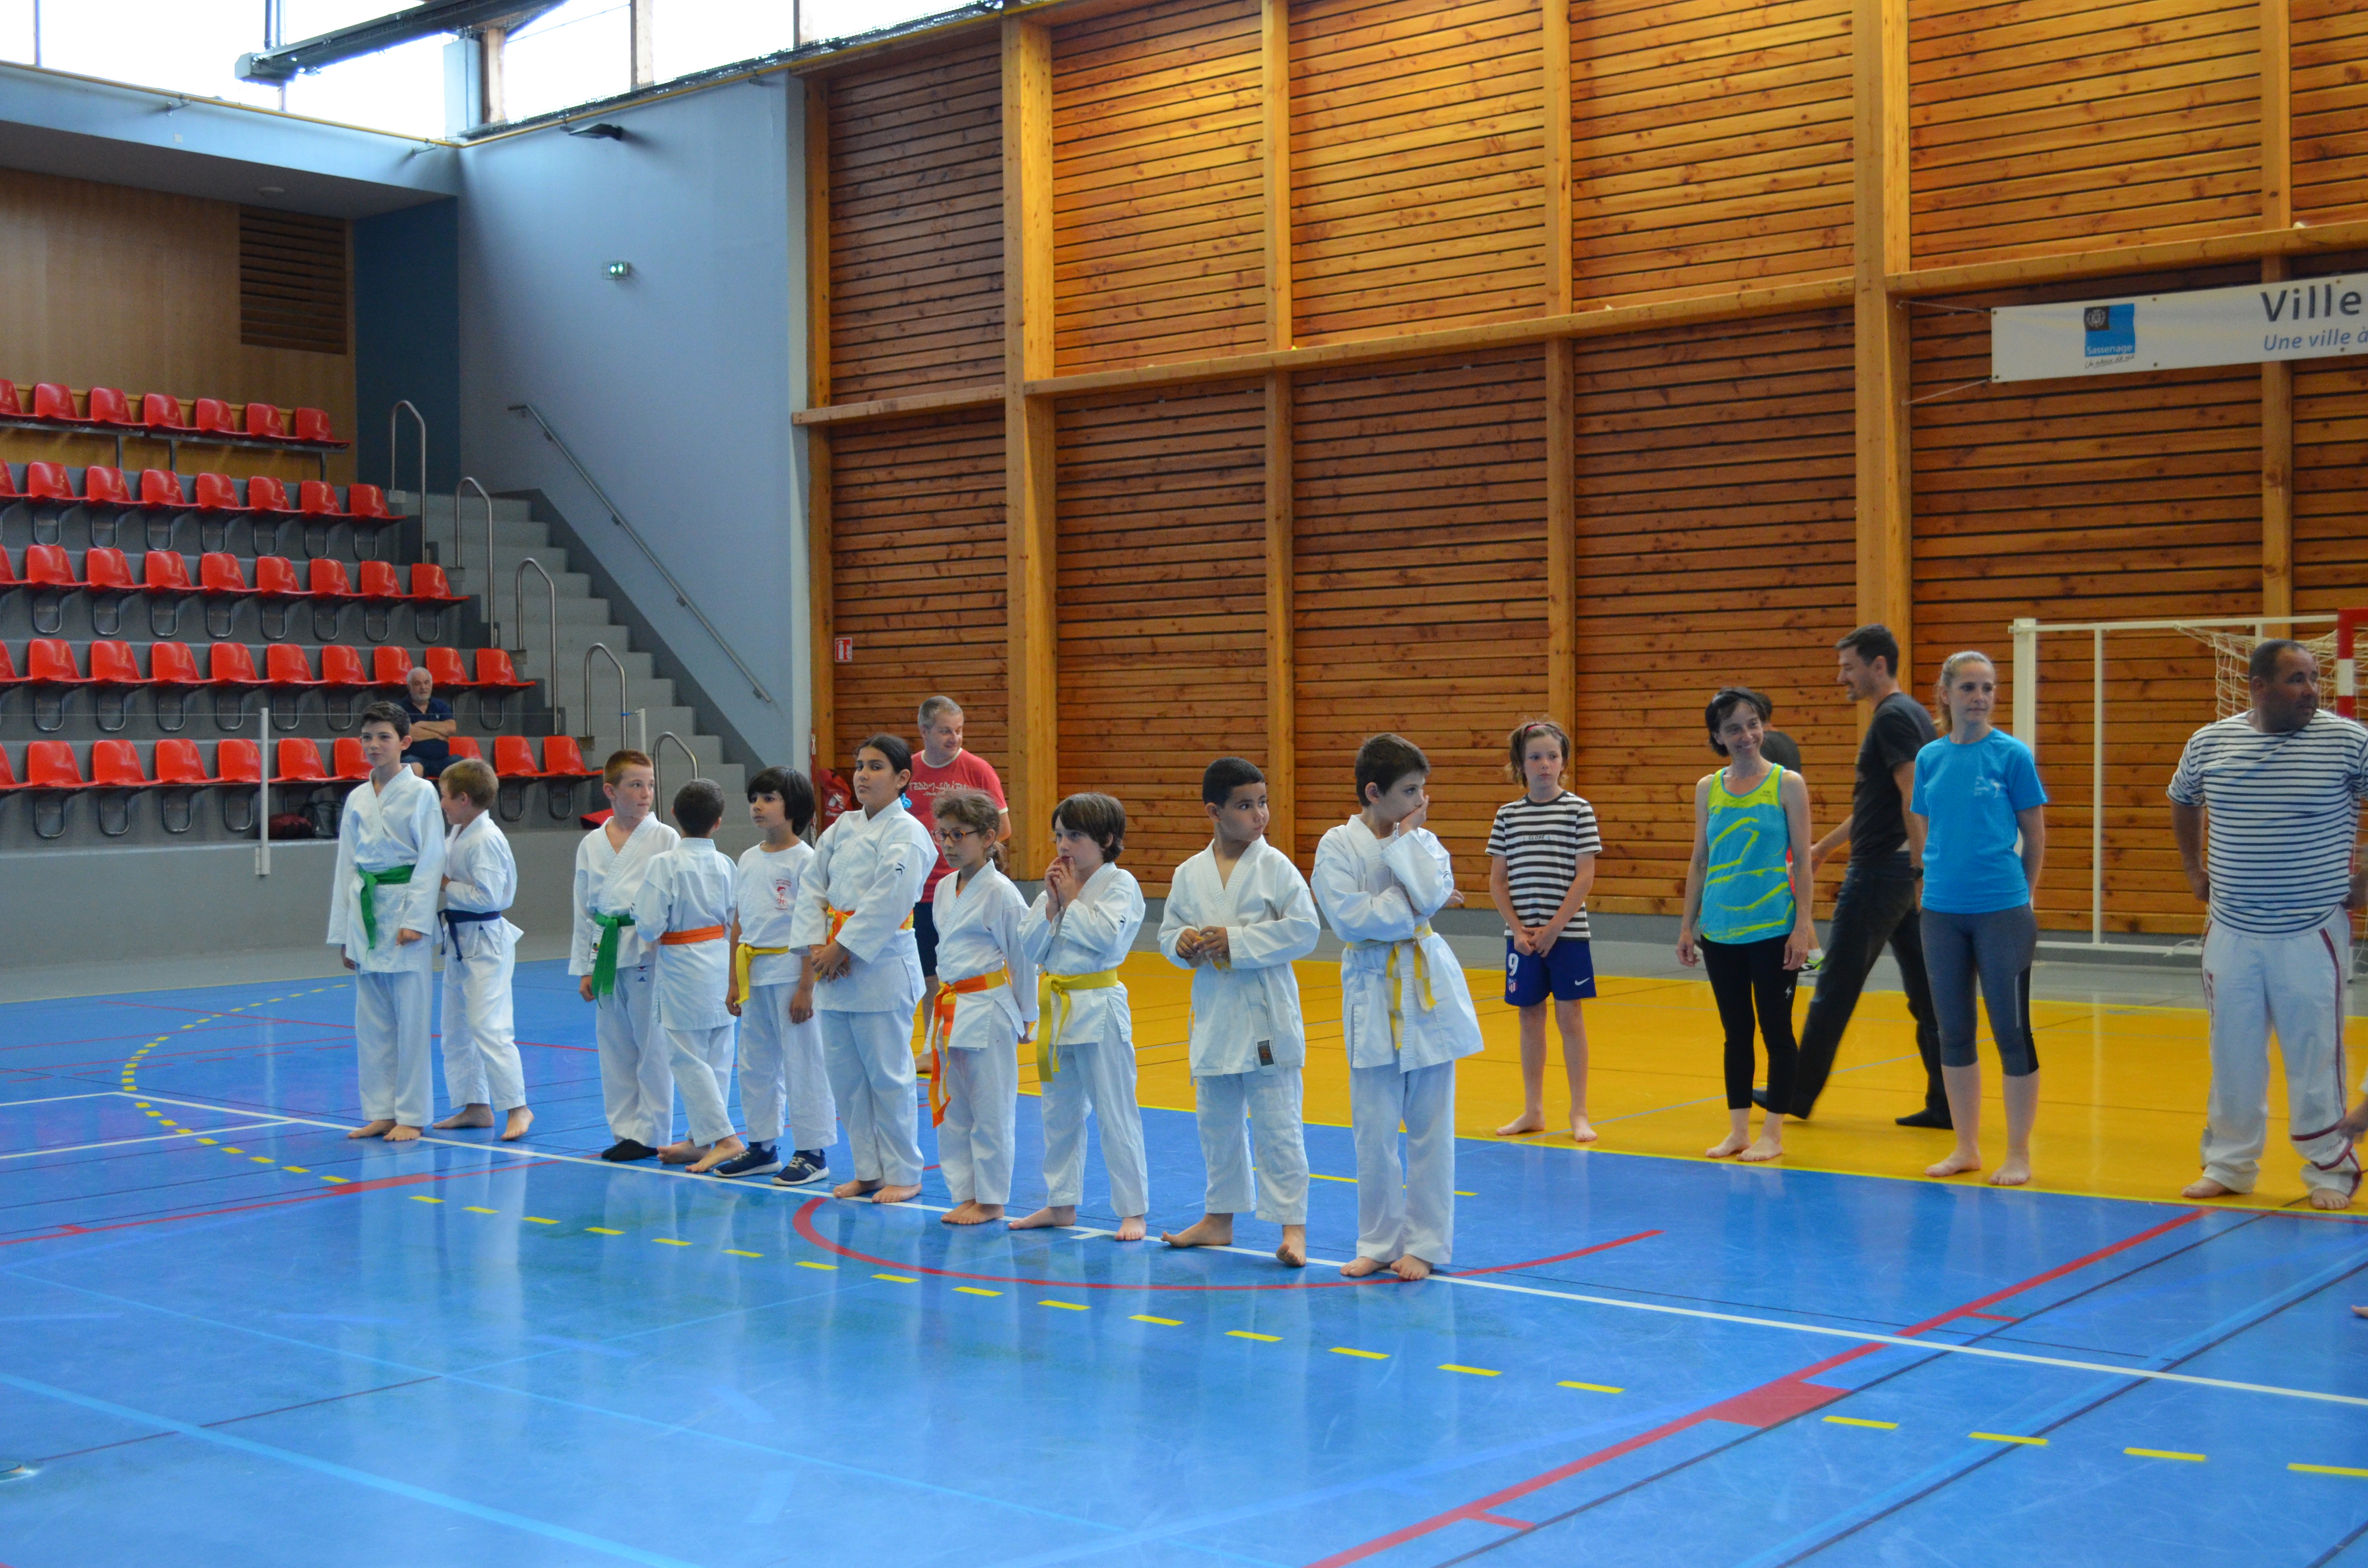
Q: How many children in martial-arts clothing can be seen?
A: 10